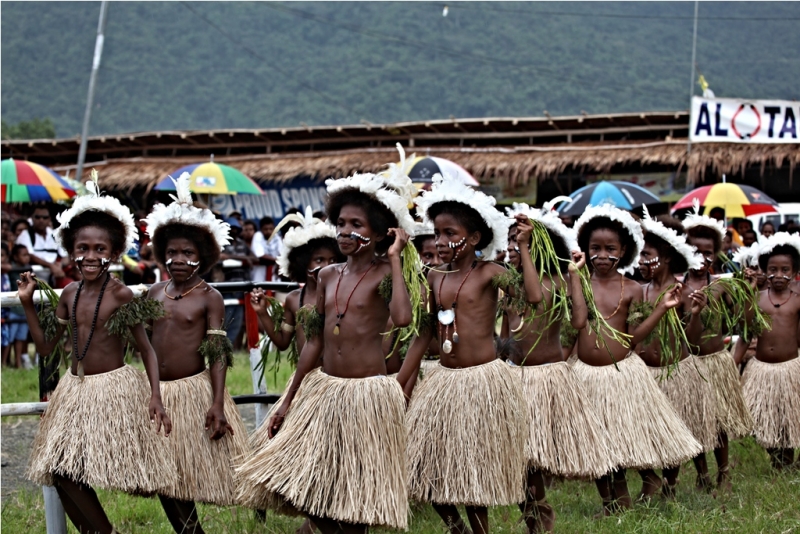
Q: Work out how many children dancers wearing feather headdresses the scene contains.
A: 12